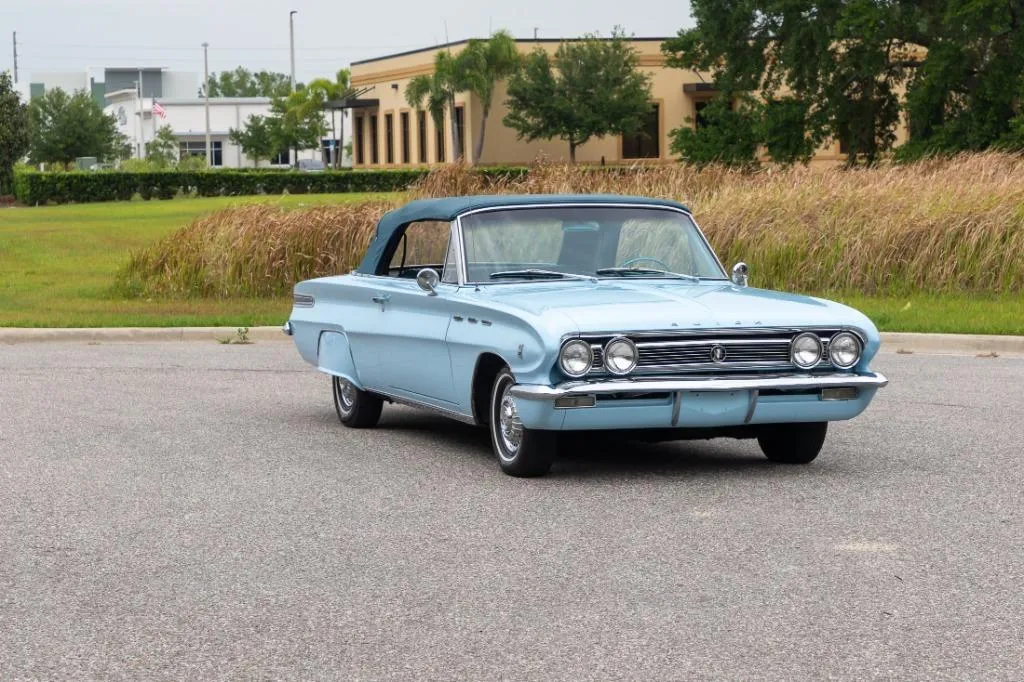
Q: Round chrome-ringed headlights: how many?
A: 4